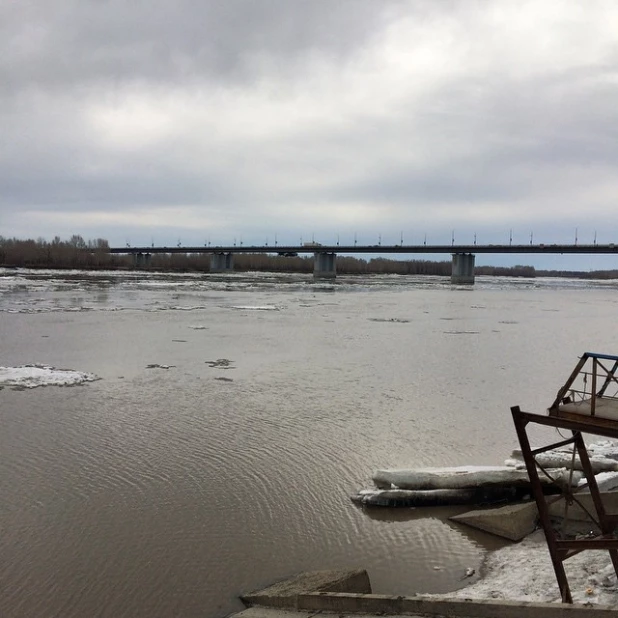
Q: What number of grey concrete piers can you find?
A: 4